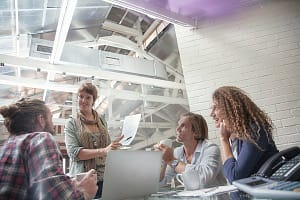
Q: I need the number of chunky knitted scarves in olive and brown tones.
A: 1